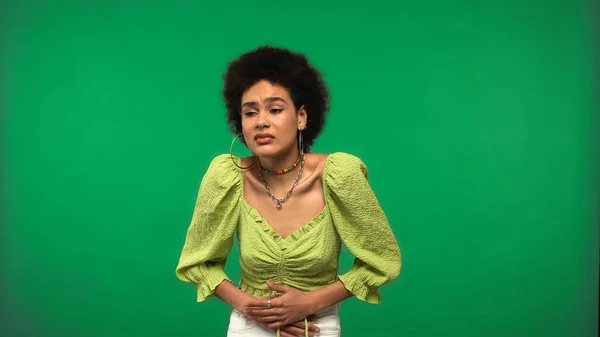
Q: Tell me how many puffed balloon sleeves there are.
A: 2